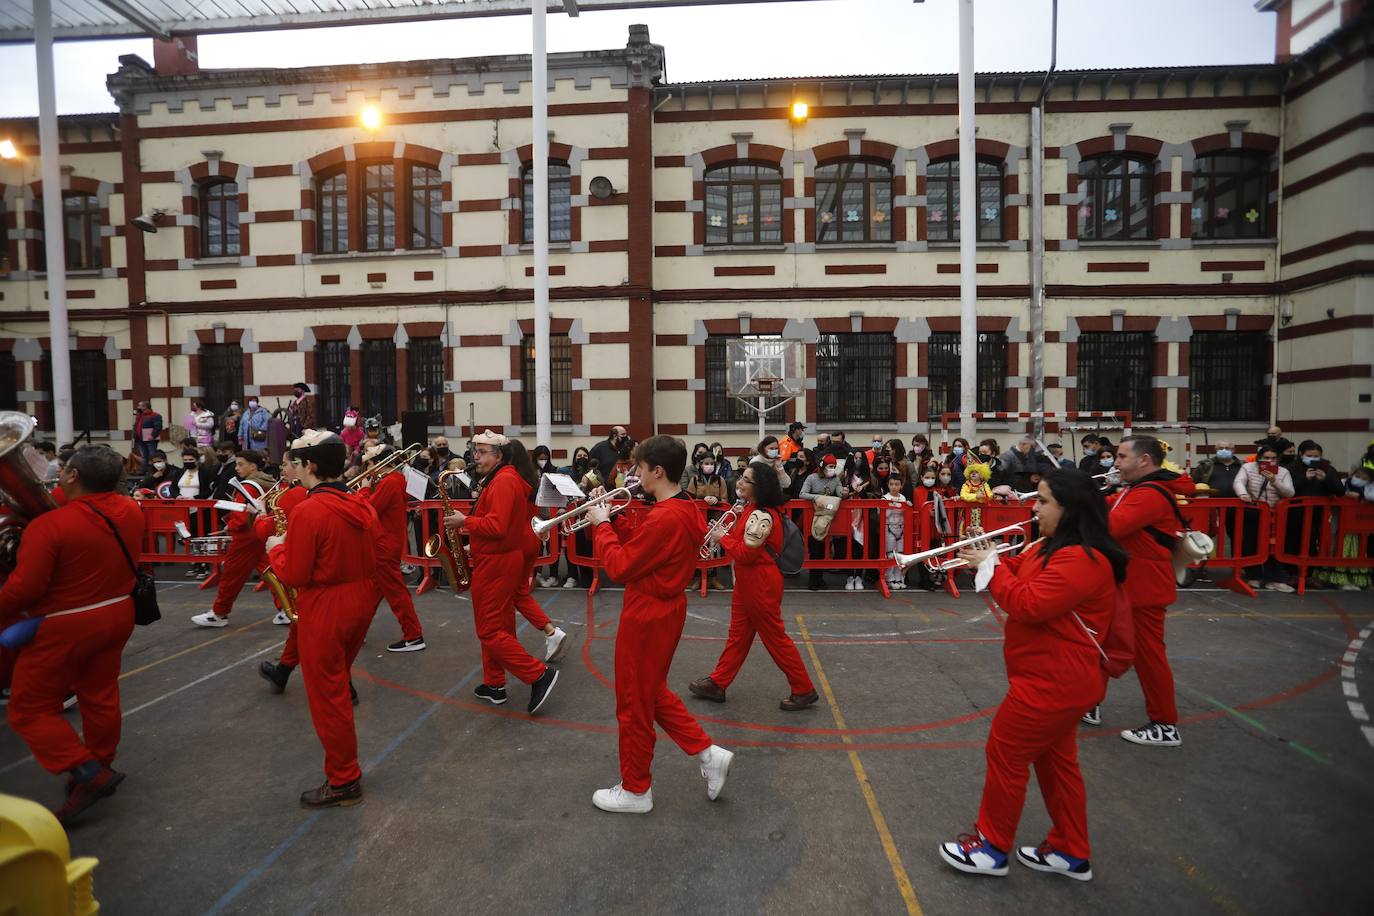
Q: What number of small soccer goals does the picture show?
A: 2